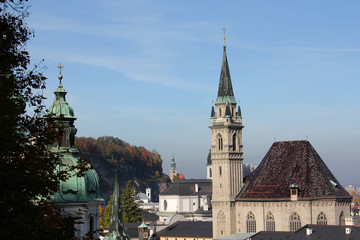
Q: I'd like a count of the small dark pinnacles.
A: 3